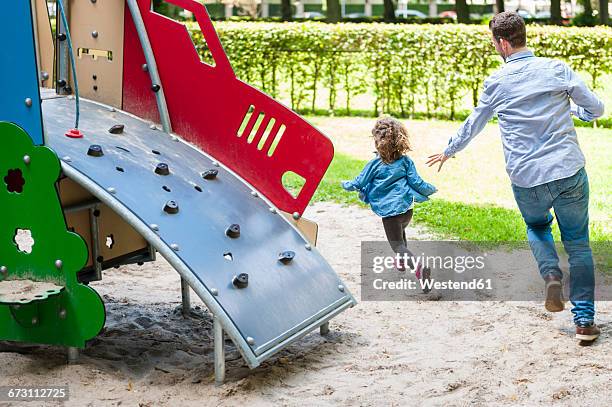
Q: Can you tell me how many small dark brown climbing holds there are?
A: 8